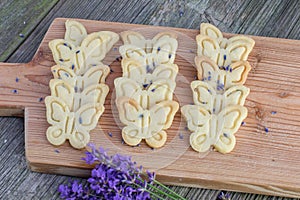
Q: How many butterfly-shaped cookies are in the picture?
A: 15